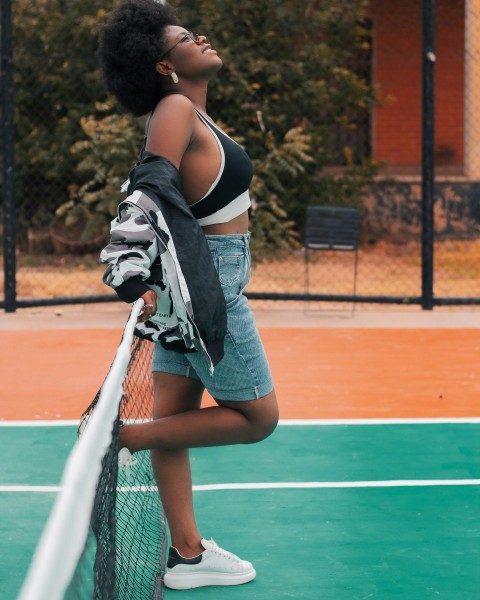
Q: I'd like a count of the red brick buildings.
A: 1